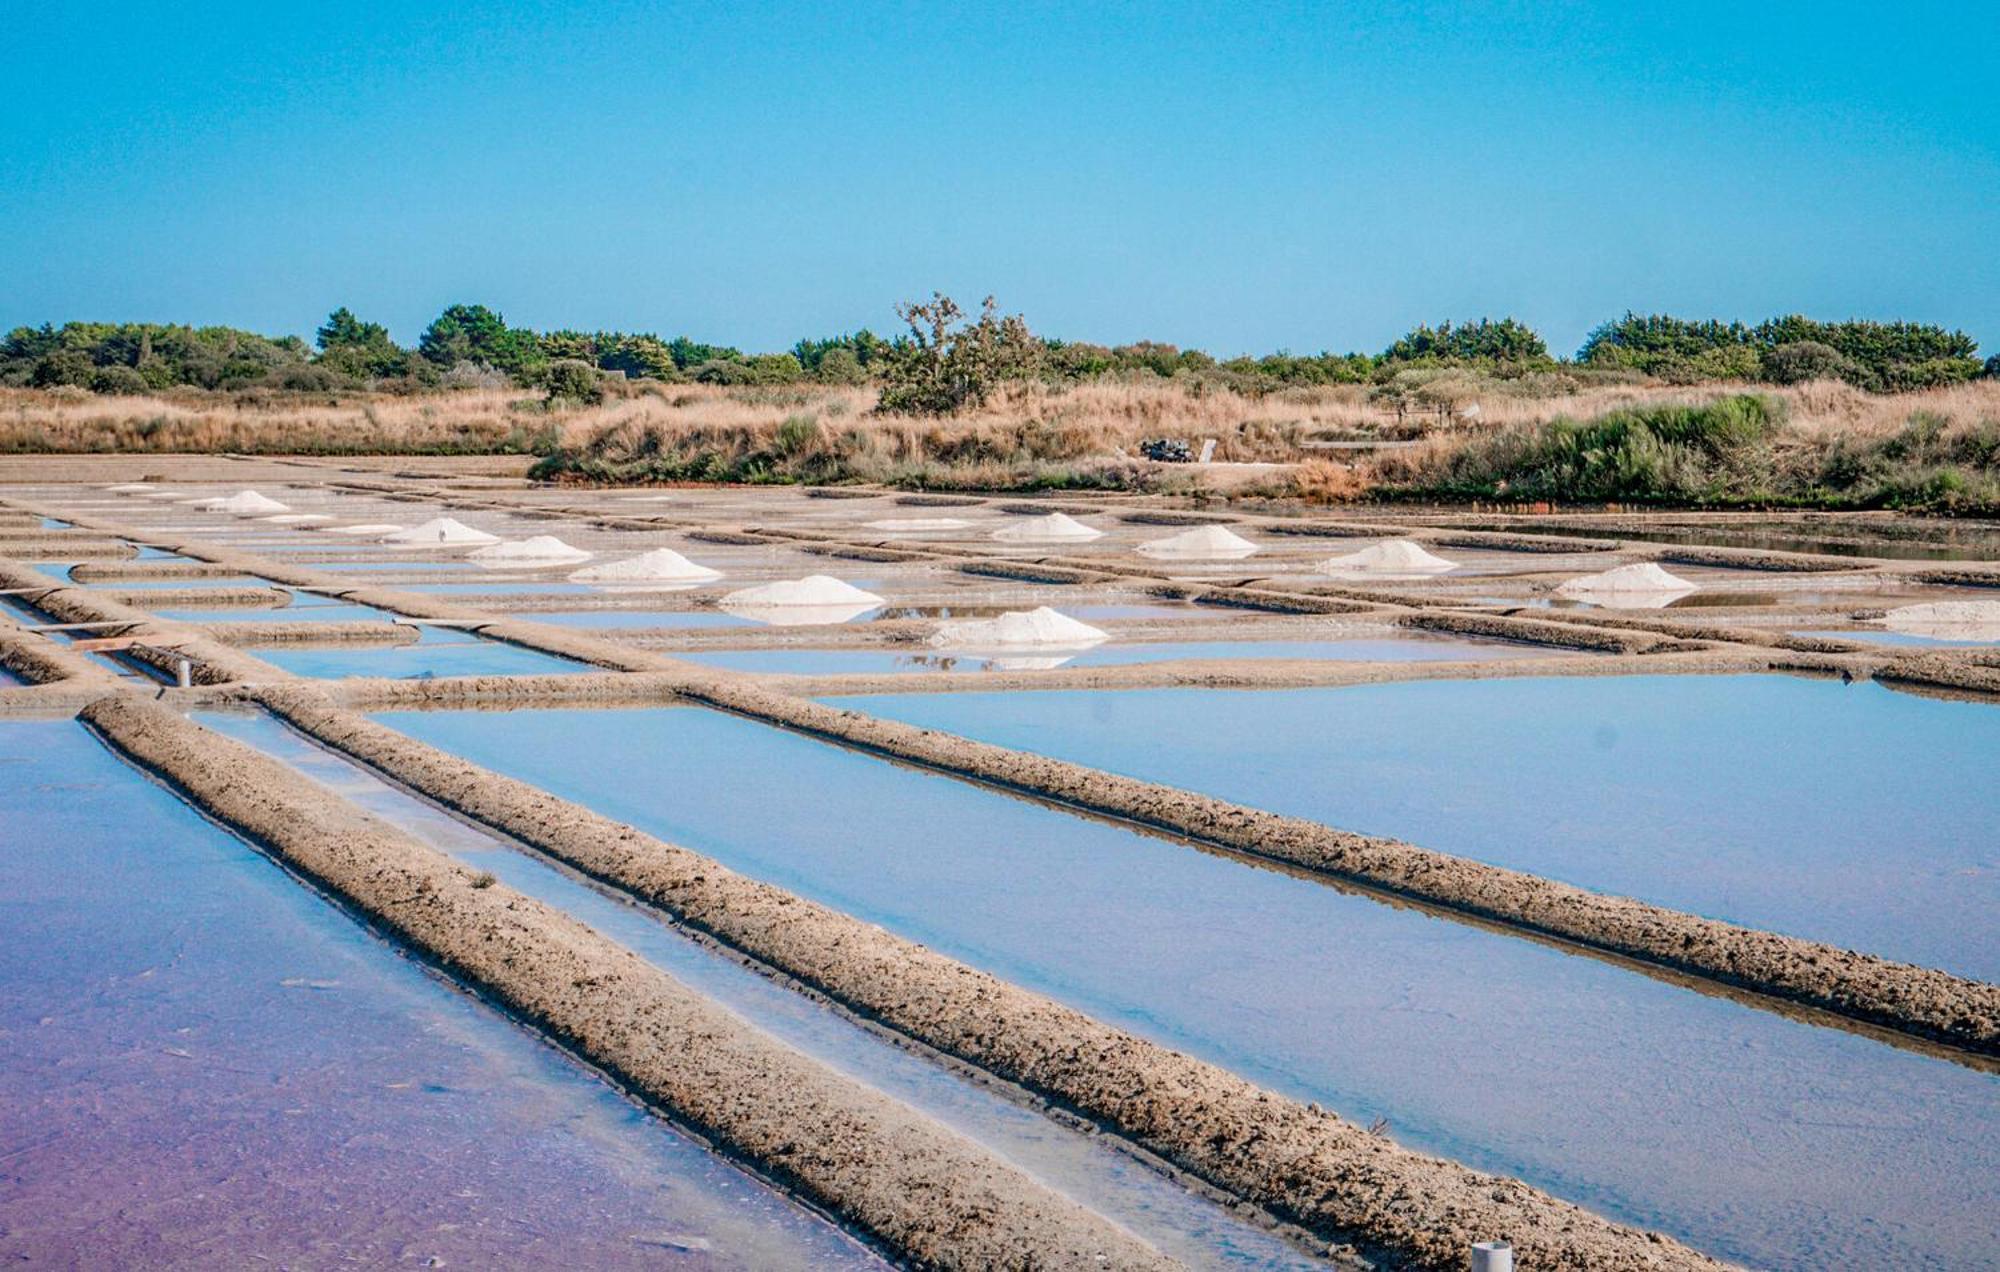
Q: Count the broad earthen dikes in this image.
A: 3